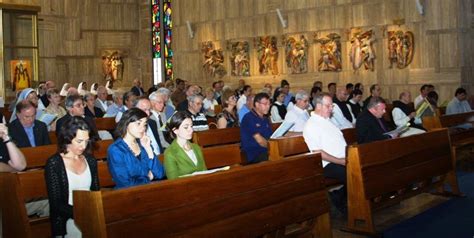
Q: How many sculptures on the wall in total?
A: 8